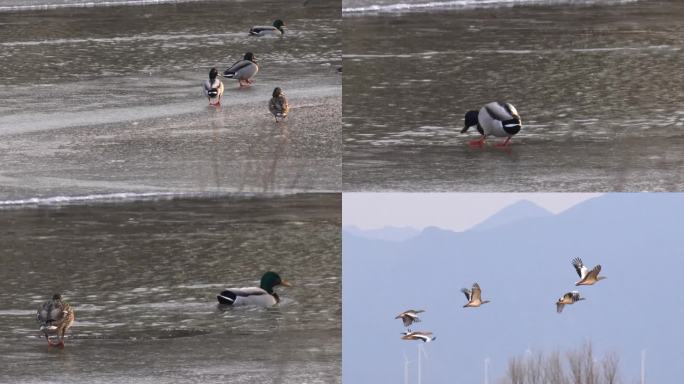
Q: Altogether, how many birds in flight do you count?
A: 5